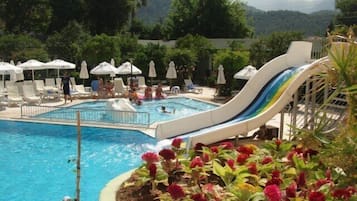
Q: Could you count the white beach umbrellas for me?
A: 11